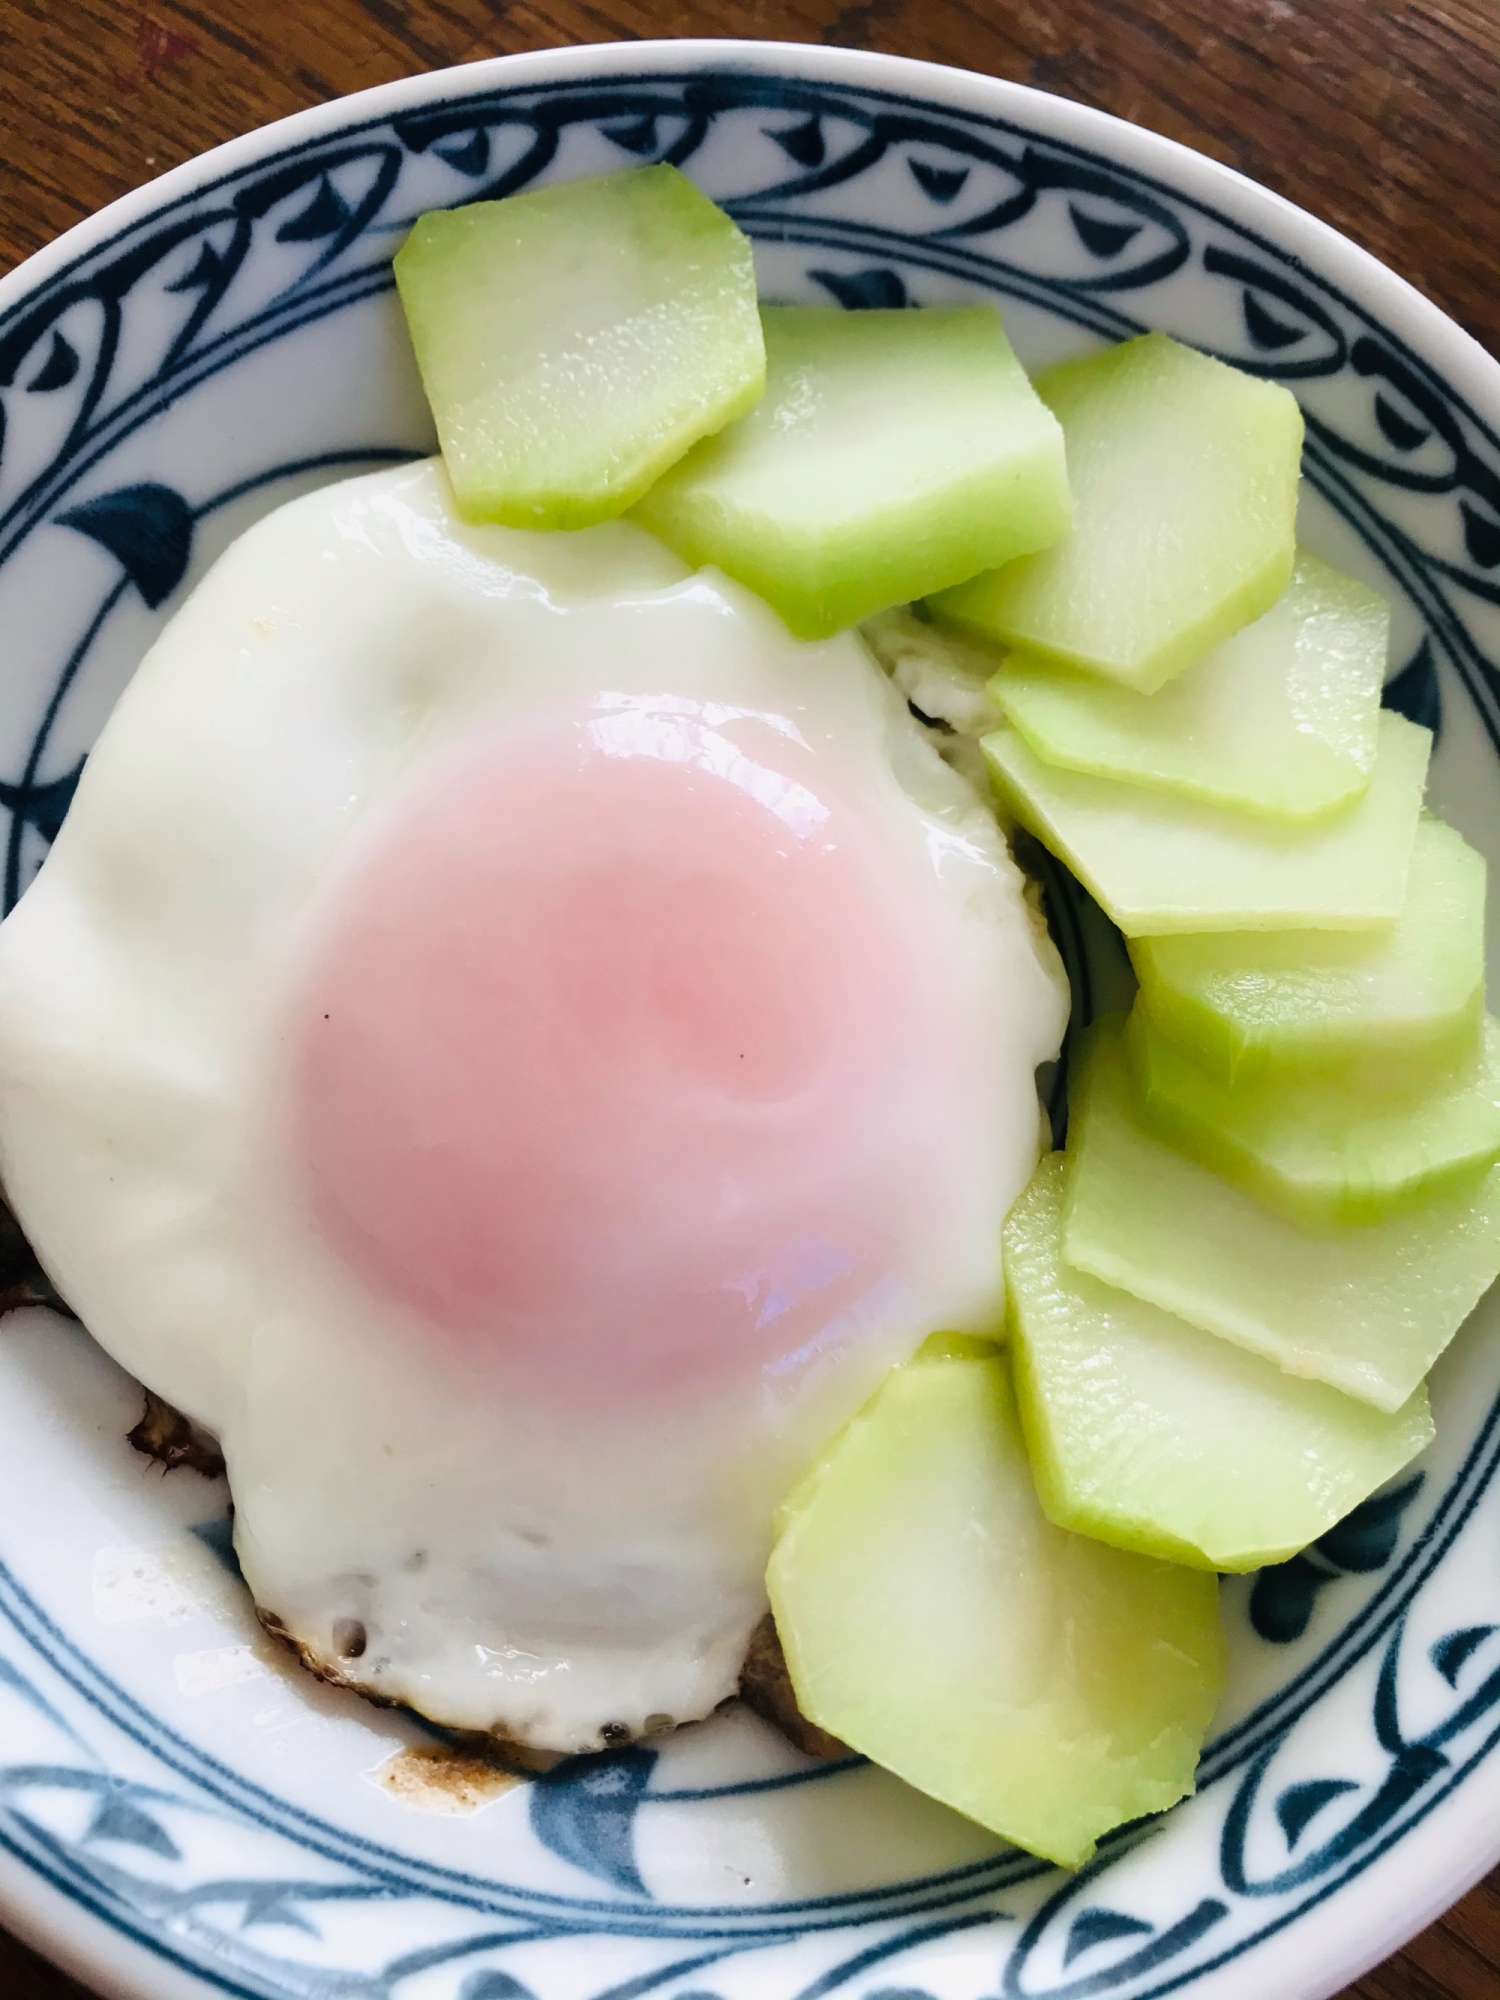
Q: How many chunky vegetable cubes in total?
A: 10